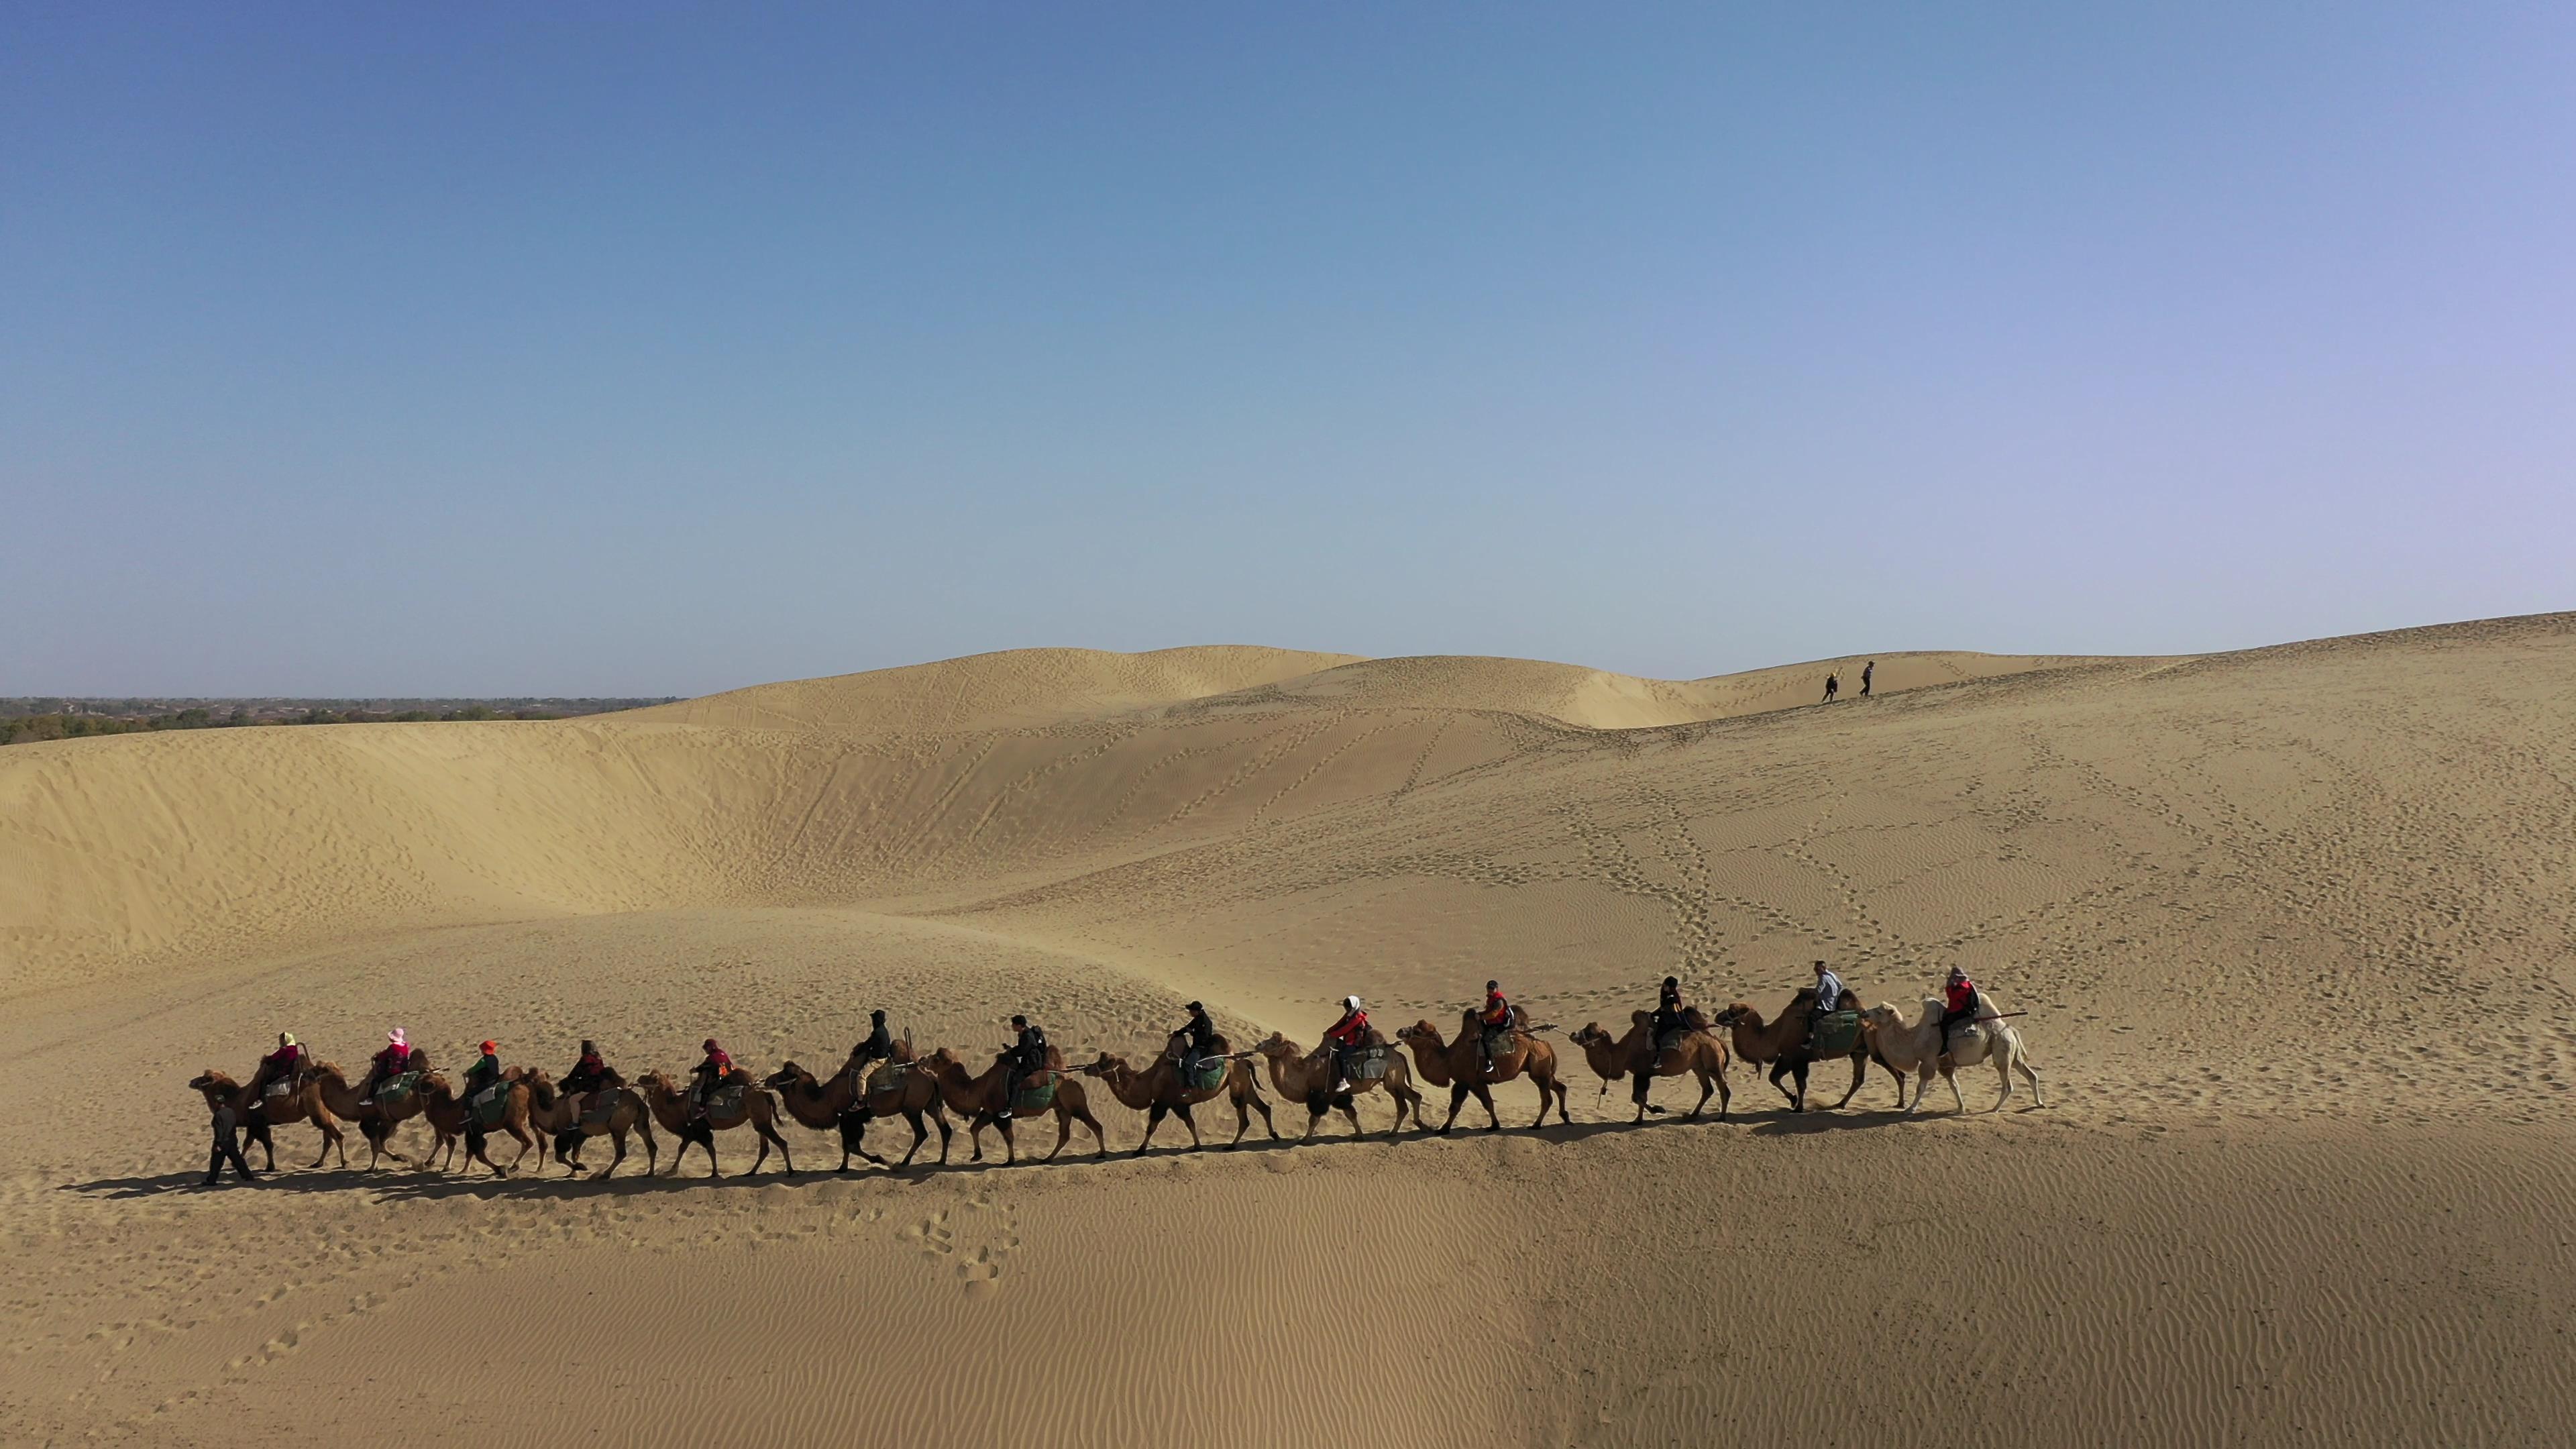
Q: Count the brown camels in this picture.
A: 12